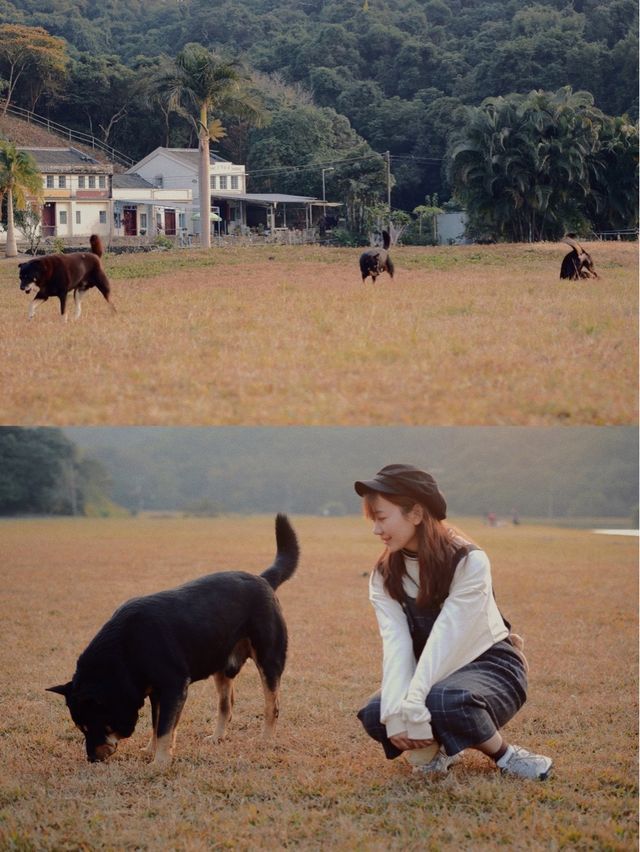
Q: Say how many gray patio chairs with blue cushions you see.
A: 0